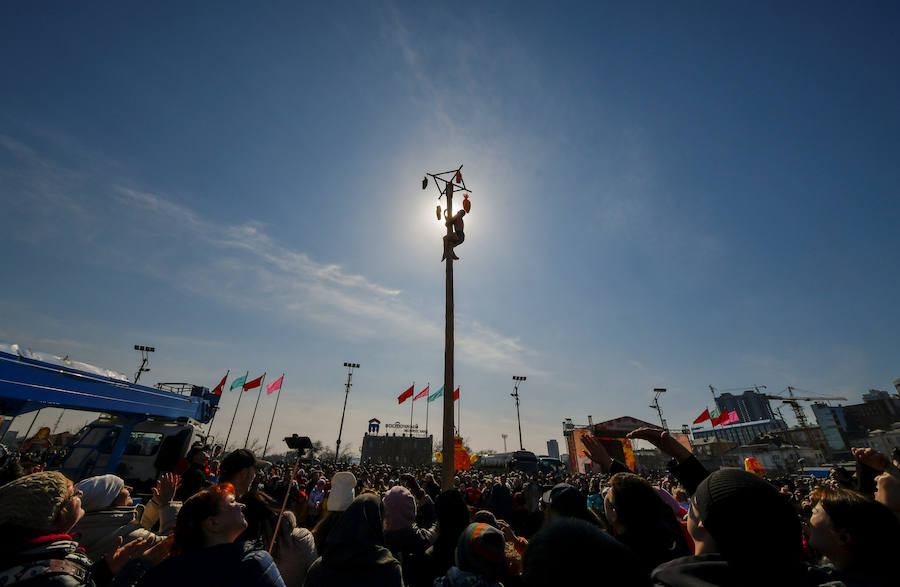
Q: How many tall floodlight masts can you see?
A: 4